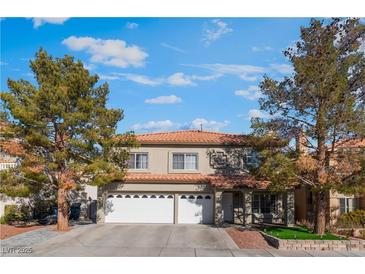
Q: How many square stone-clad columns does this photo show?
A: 3